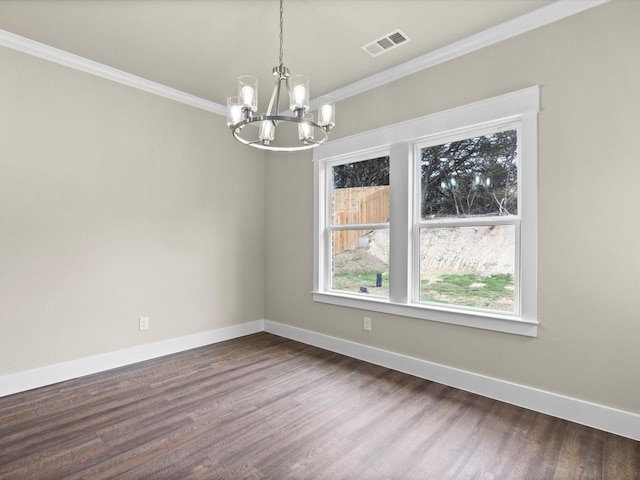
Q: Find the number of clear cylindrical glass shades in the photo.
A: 6